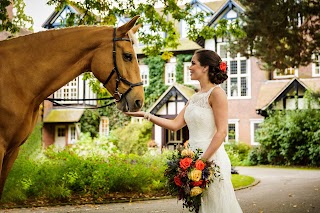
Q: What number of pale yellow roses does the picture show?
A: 3